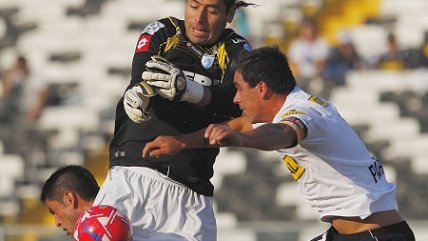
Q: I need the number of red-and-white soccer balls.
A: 1